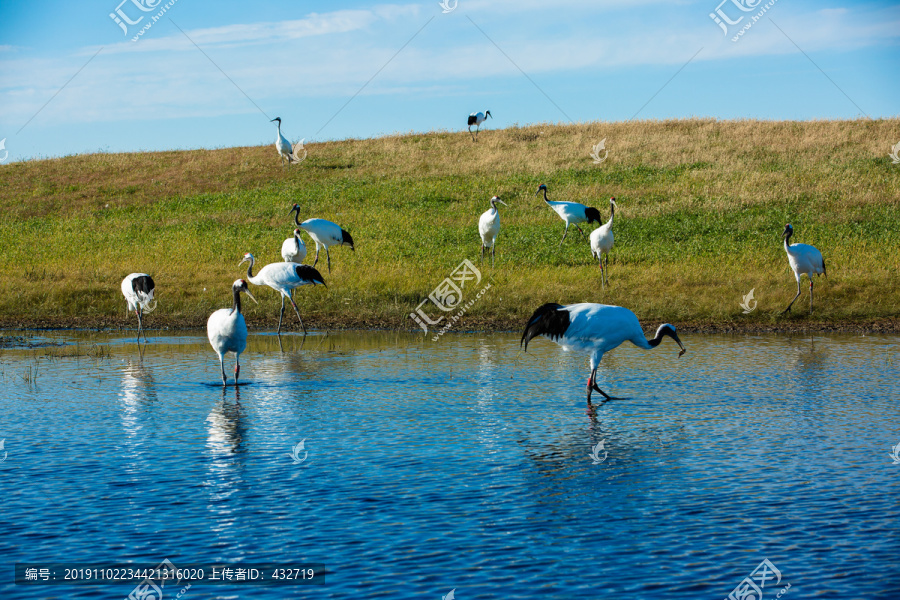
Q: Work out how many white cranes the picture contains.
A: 12